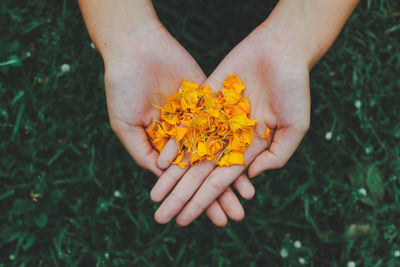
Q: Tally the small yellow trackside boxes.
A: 0